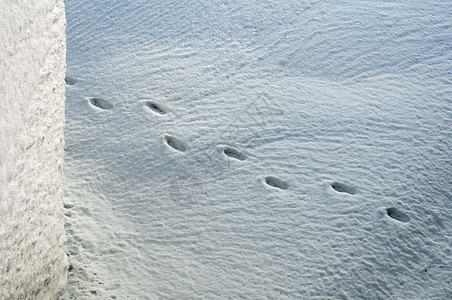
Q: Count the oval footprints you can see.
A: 8